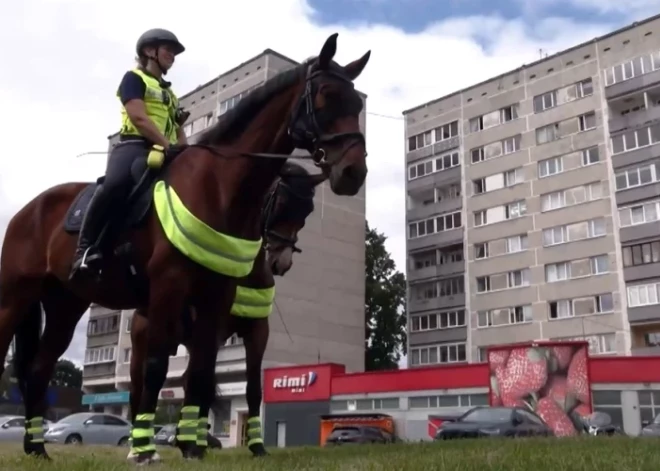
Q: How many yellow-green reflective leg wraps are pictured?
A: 5